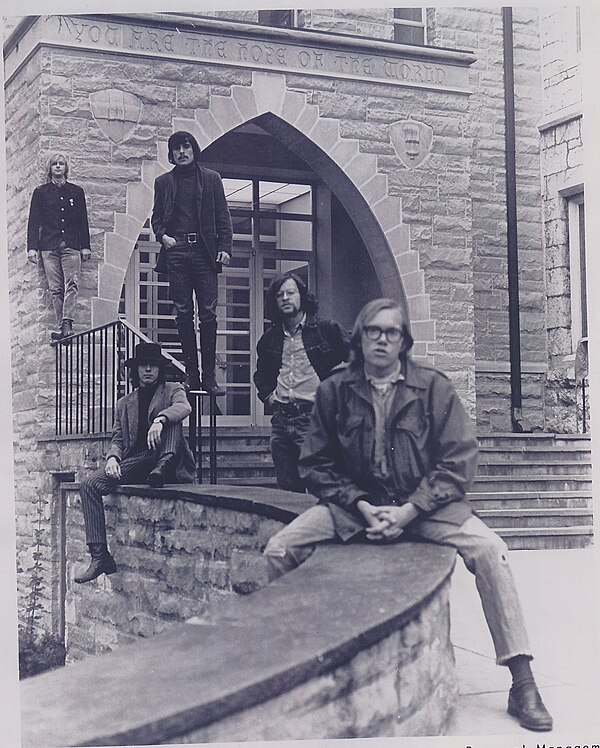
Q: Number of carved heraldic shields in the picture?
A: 2